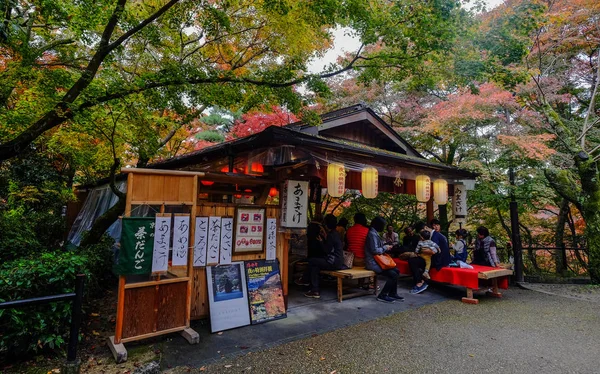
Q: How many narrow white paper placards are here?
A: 6